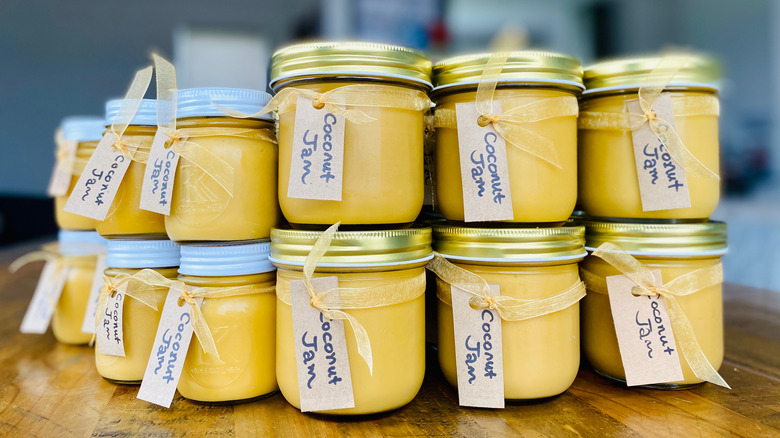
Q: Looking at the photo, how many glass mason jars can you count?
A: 12